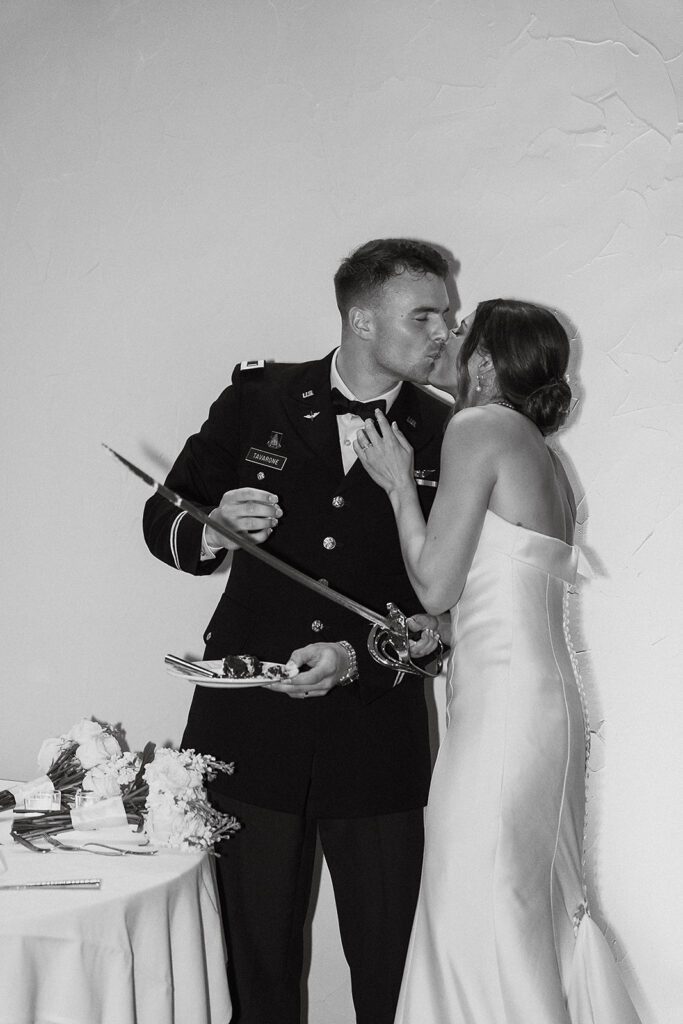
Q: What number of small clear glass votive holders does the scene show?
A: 2